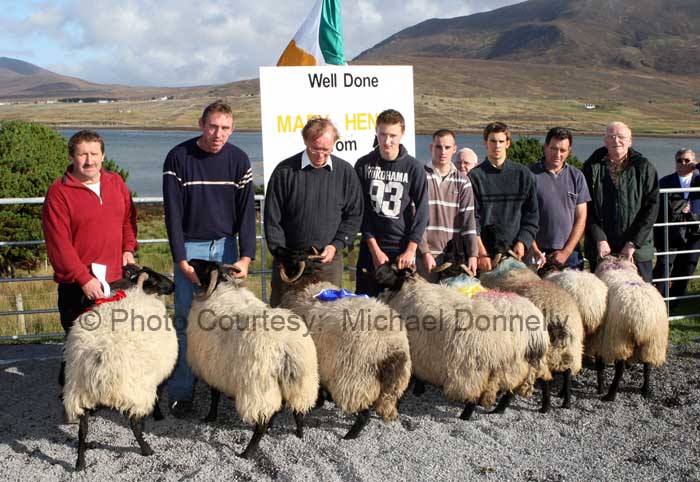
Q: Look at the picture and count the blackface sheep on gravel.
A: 8